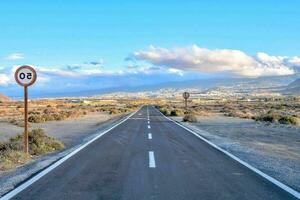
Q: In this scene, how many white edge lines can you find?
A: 2